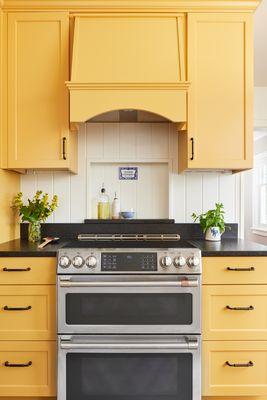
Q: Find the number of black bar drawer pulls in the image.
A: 6